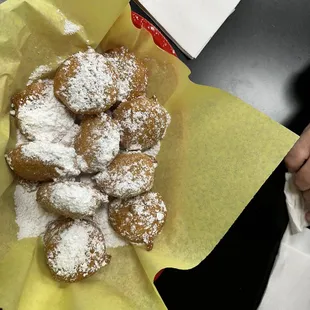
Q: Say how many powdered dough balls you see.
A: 10